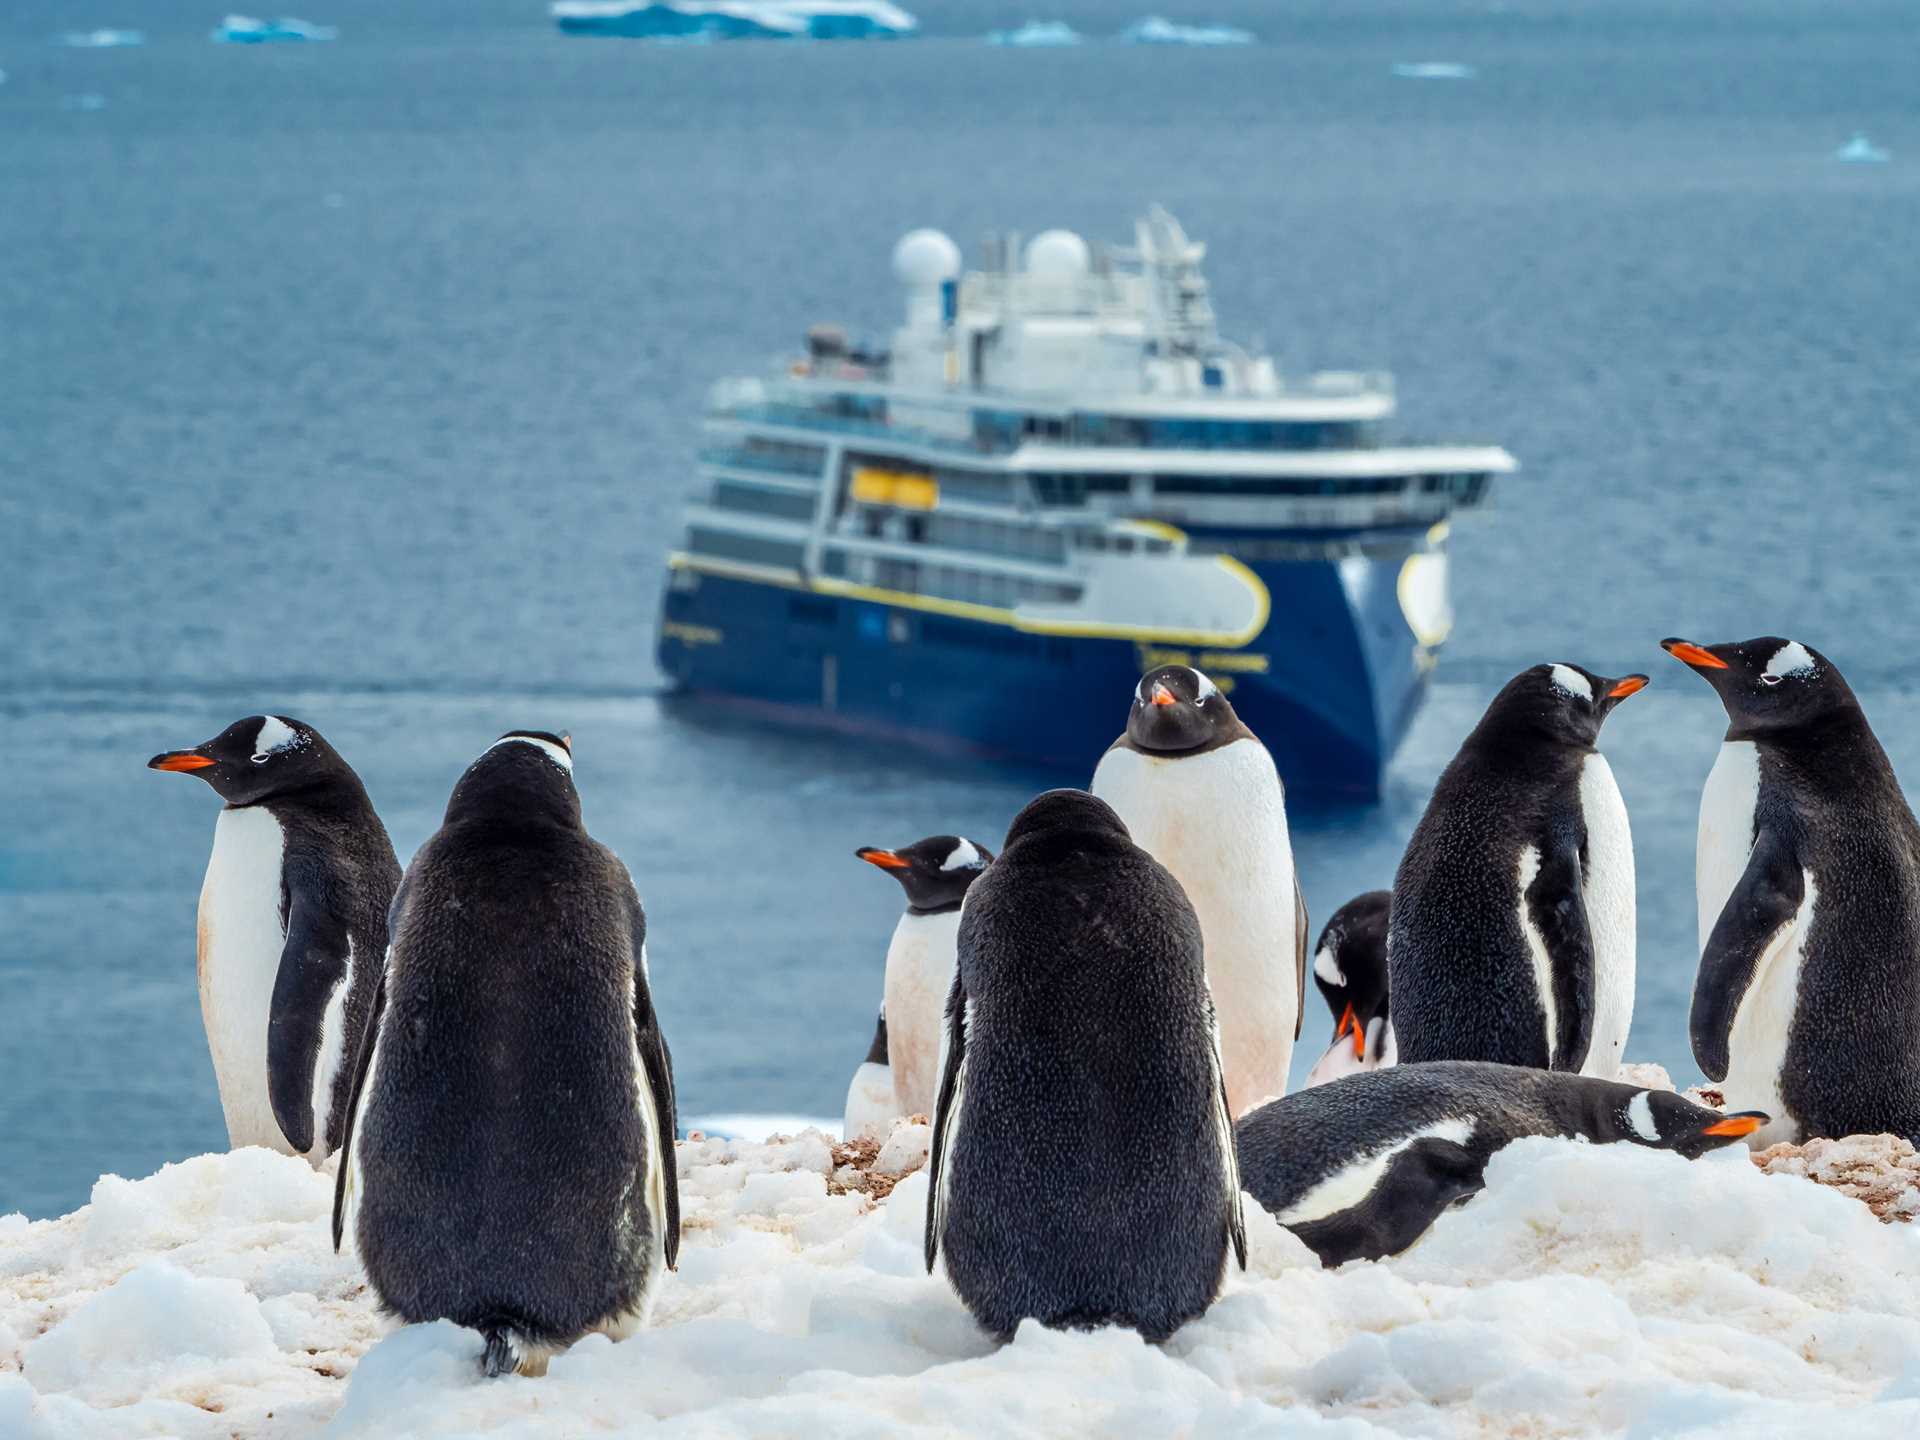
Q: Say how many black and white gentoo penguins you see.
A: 10